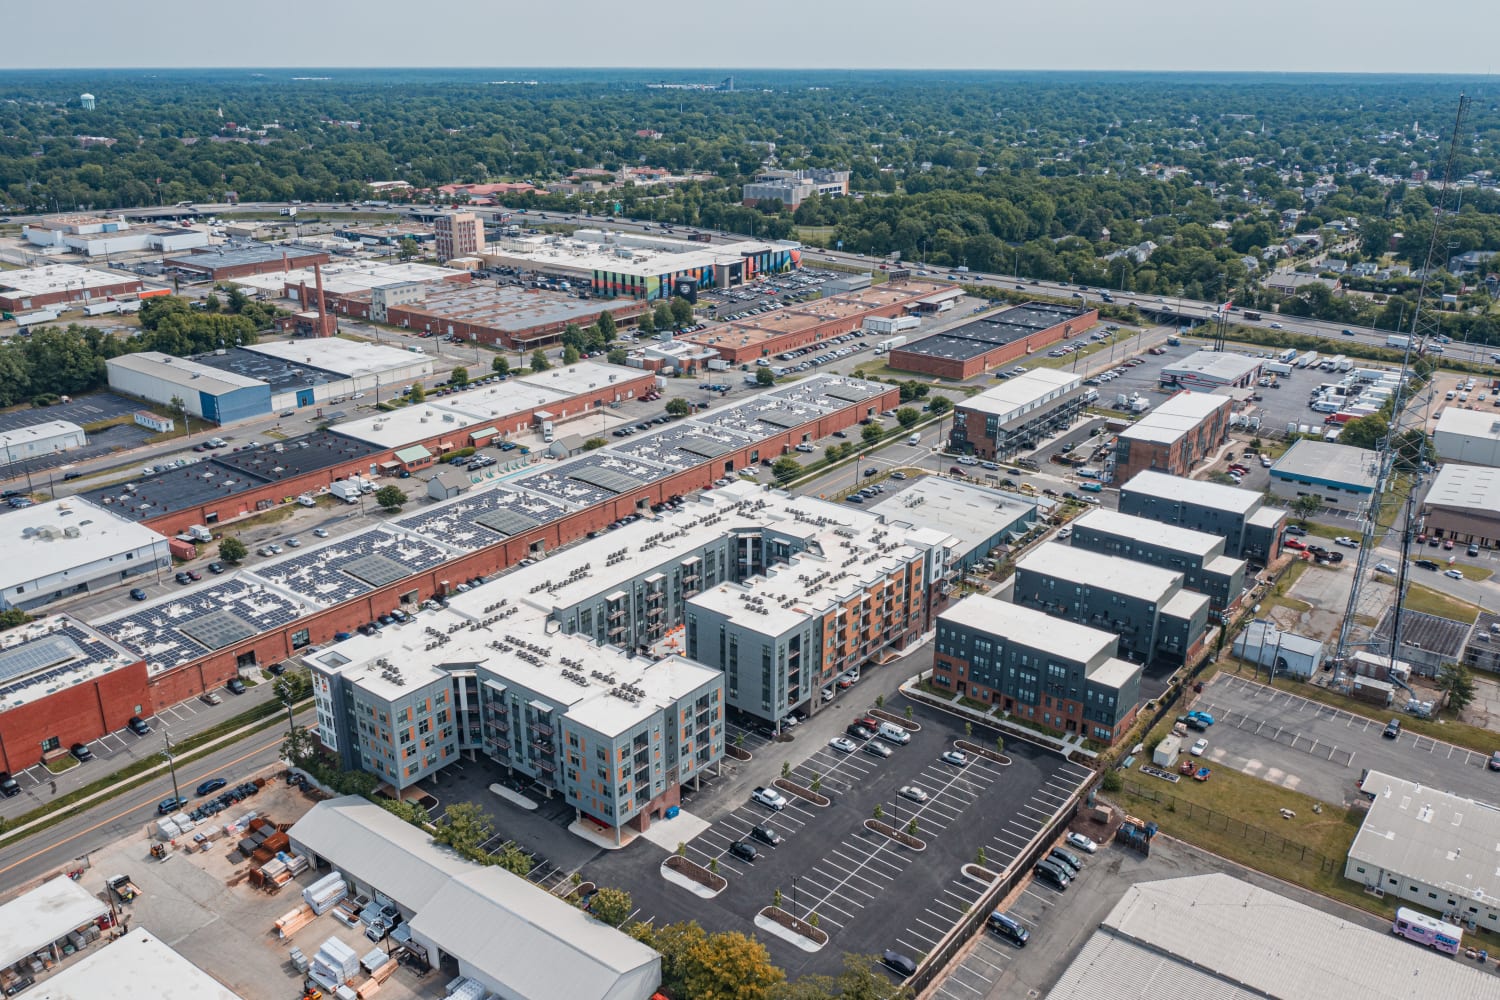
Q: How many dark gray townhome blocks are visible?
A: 4